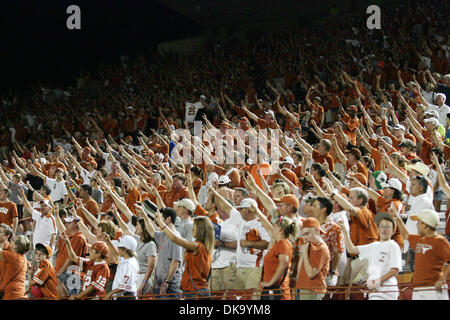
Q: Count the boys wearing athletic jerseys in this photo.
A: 3